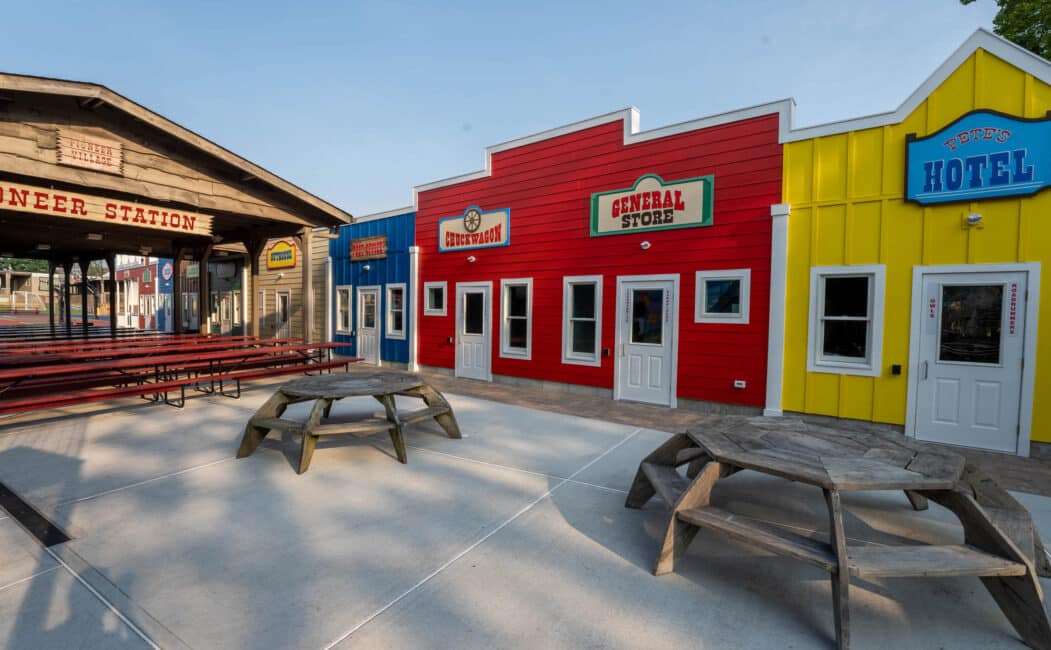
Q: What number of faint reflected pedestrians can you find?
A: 0